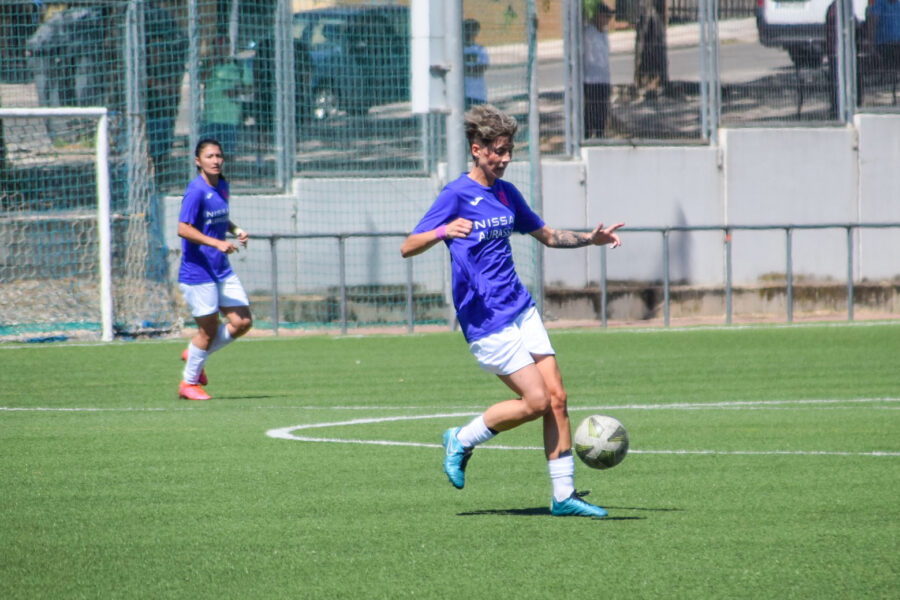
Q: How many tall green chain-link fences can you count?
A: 1